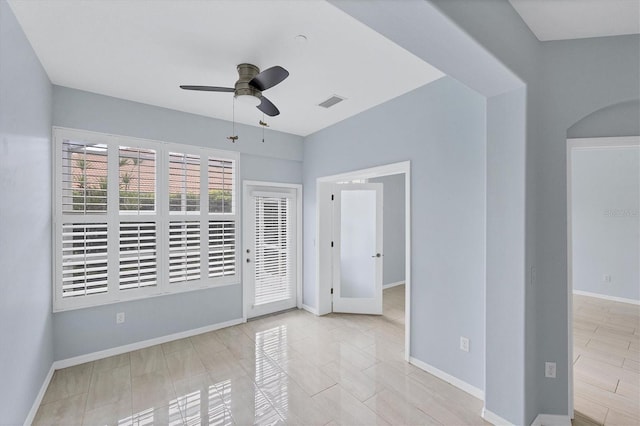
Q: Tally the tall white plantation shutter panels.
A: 4